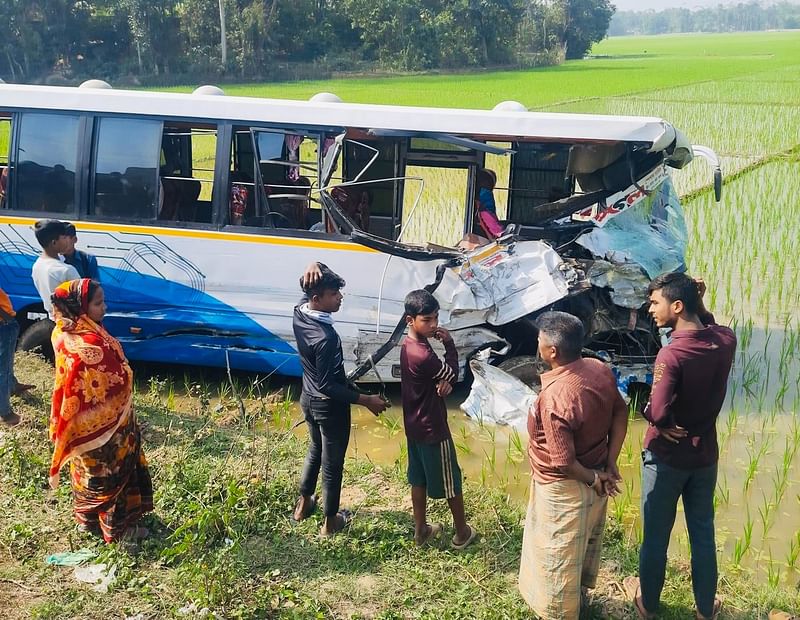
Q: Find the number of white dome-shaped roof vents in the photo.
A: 4